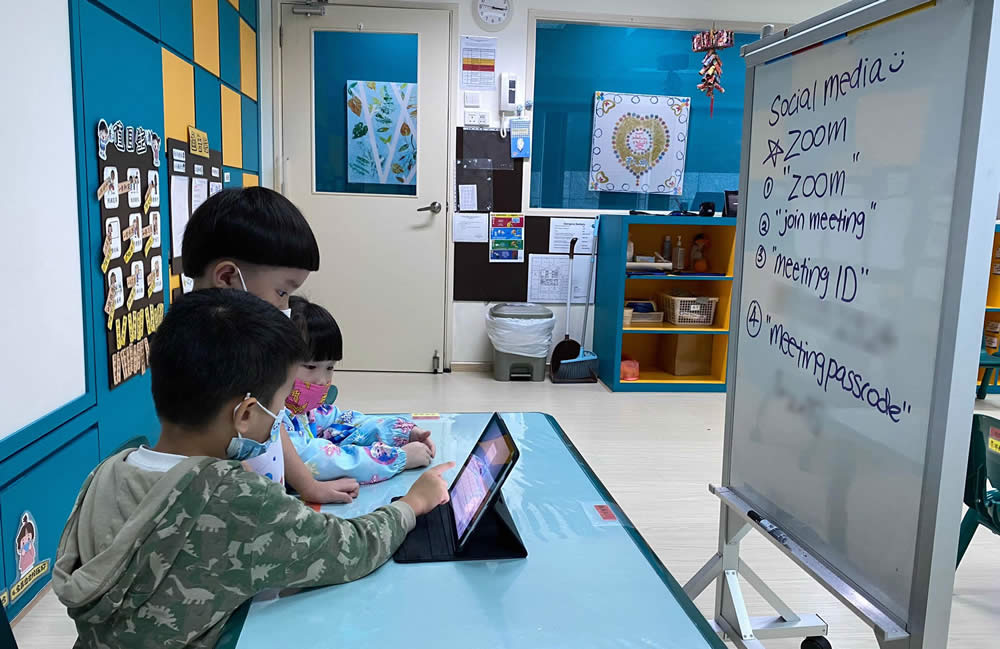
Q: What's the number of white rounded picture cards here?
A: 9